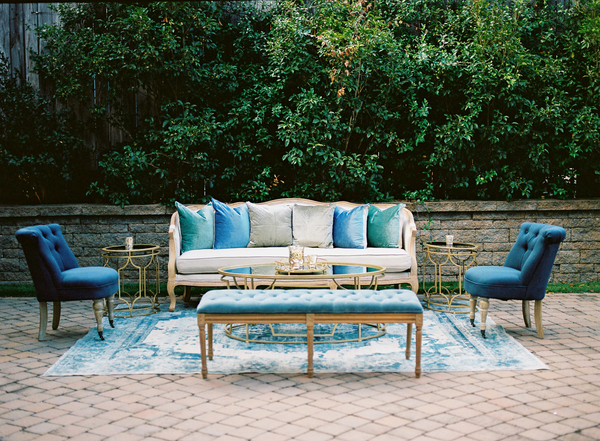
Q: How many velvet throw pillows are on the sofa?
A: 6